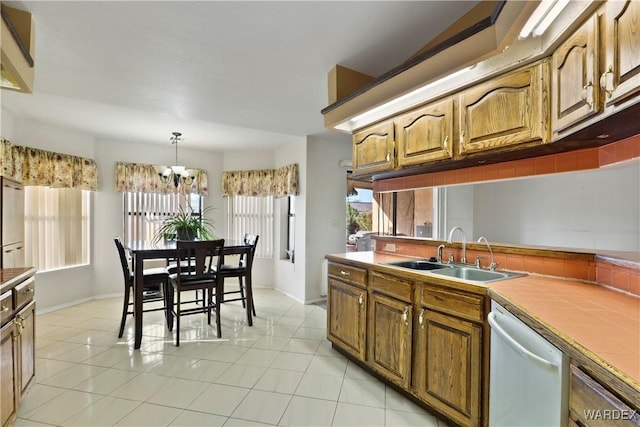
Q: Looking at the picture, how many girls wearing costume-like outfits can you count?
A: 0